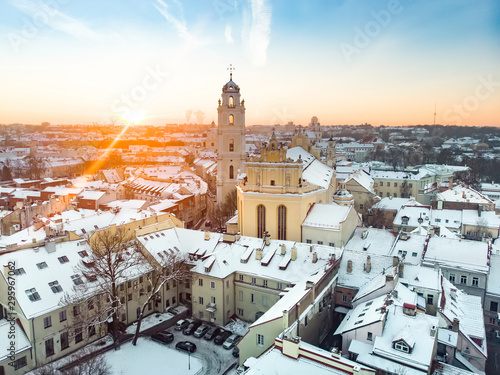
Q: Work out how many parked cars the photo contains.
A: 9